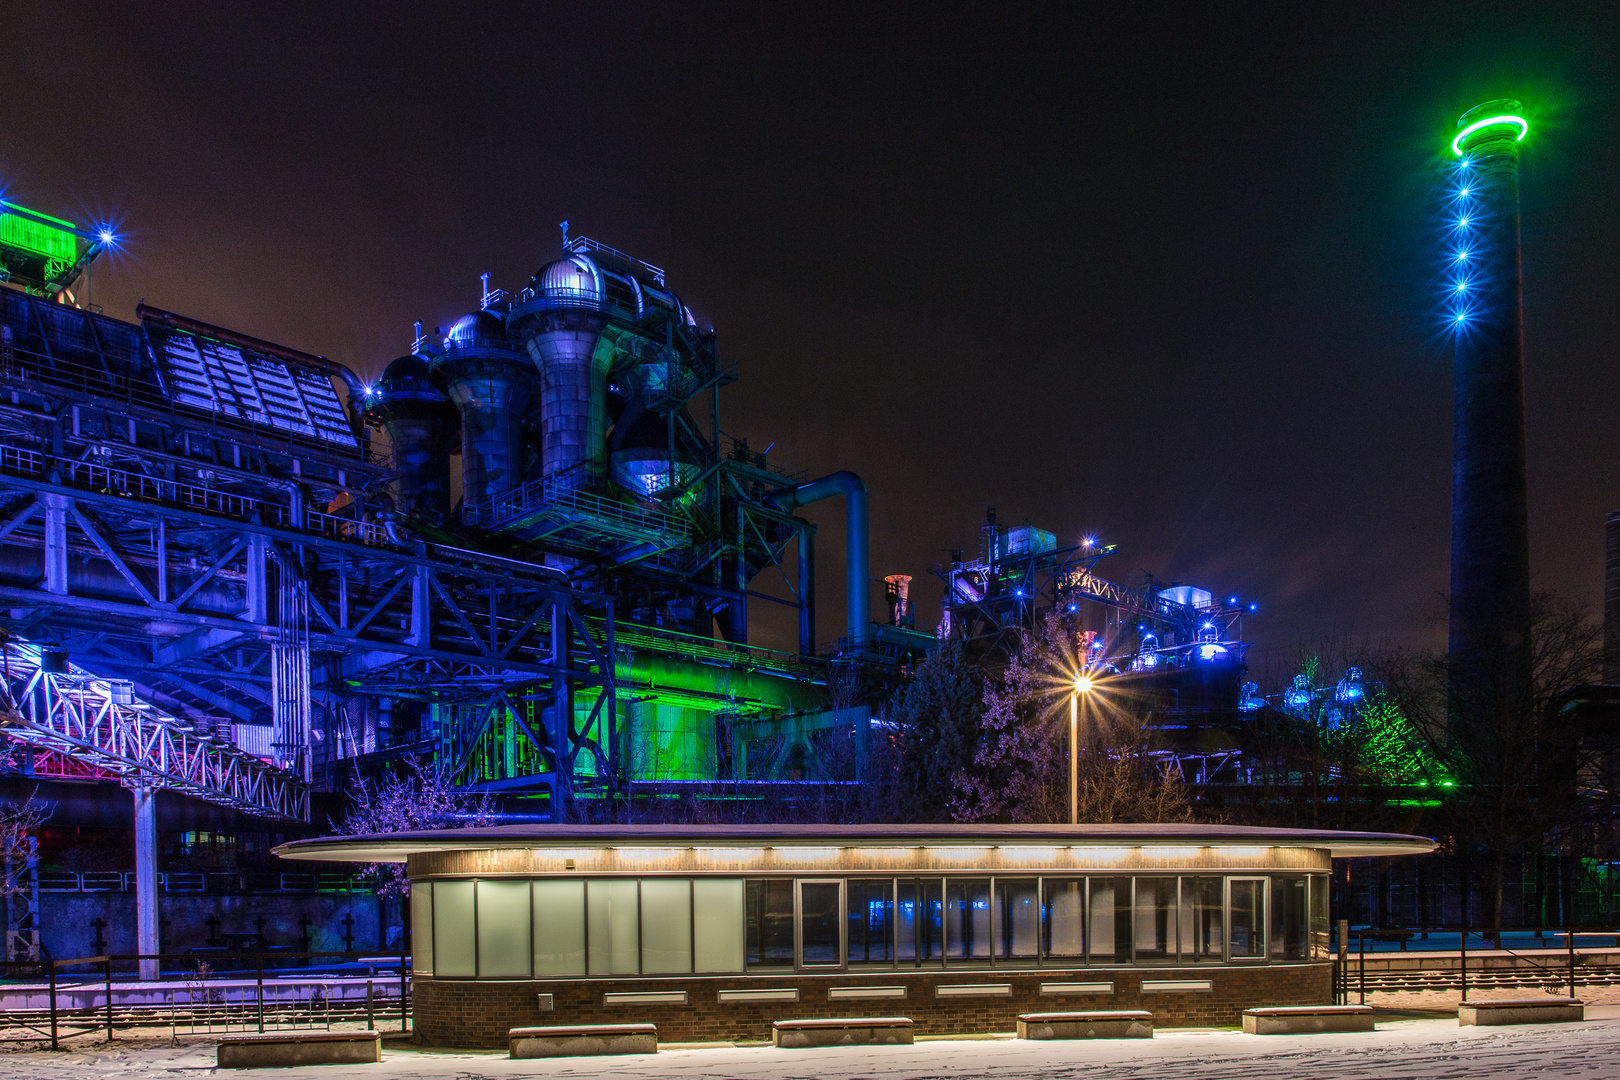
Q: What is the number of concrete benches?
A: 6